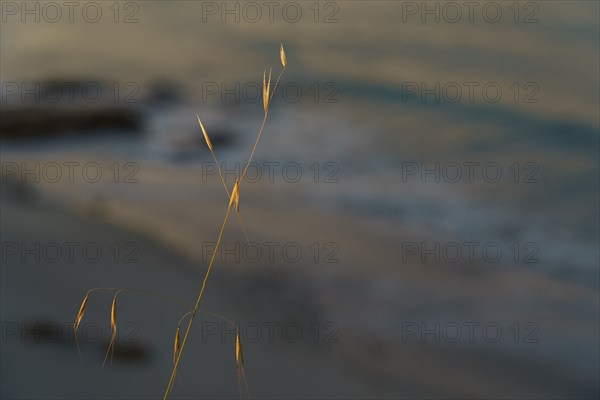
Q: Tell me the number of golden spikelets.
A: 8